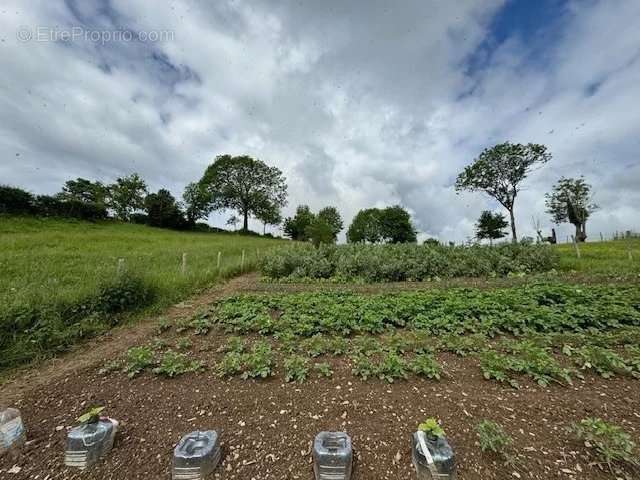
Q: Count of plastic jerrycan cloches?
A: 5